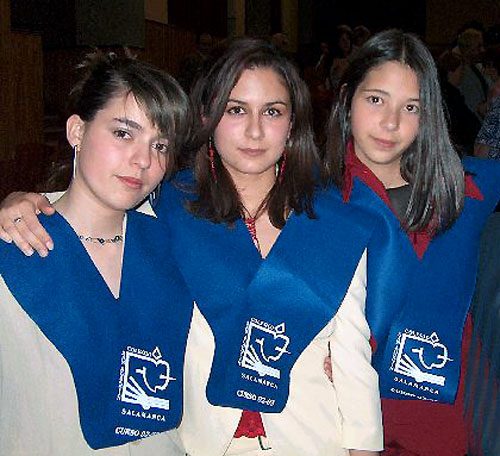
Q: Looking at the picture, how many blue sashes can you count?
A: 3